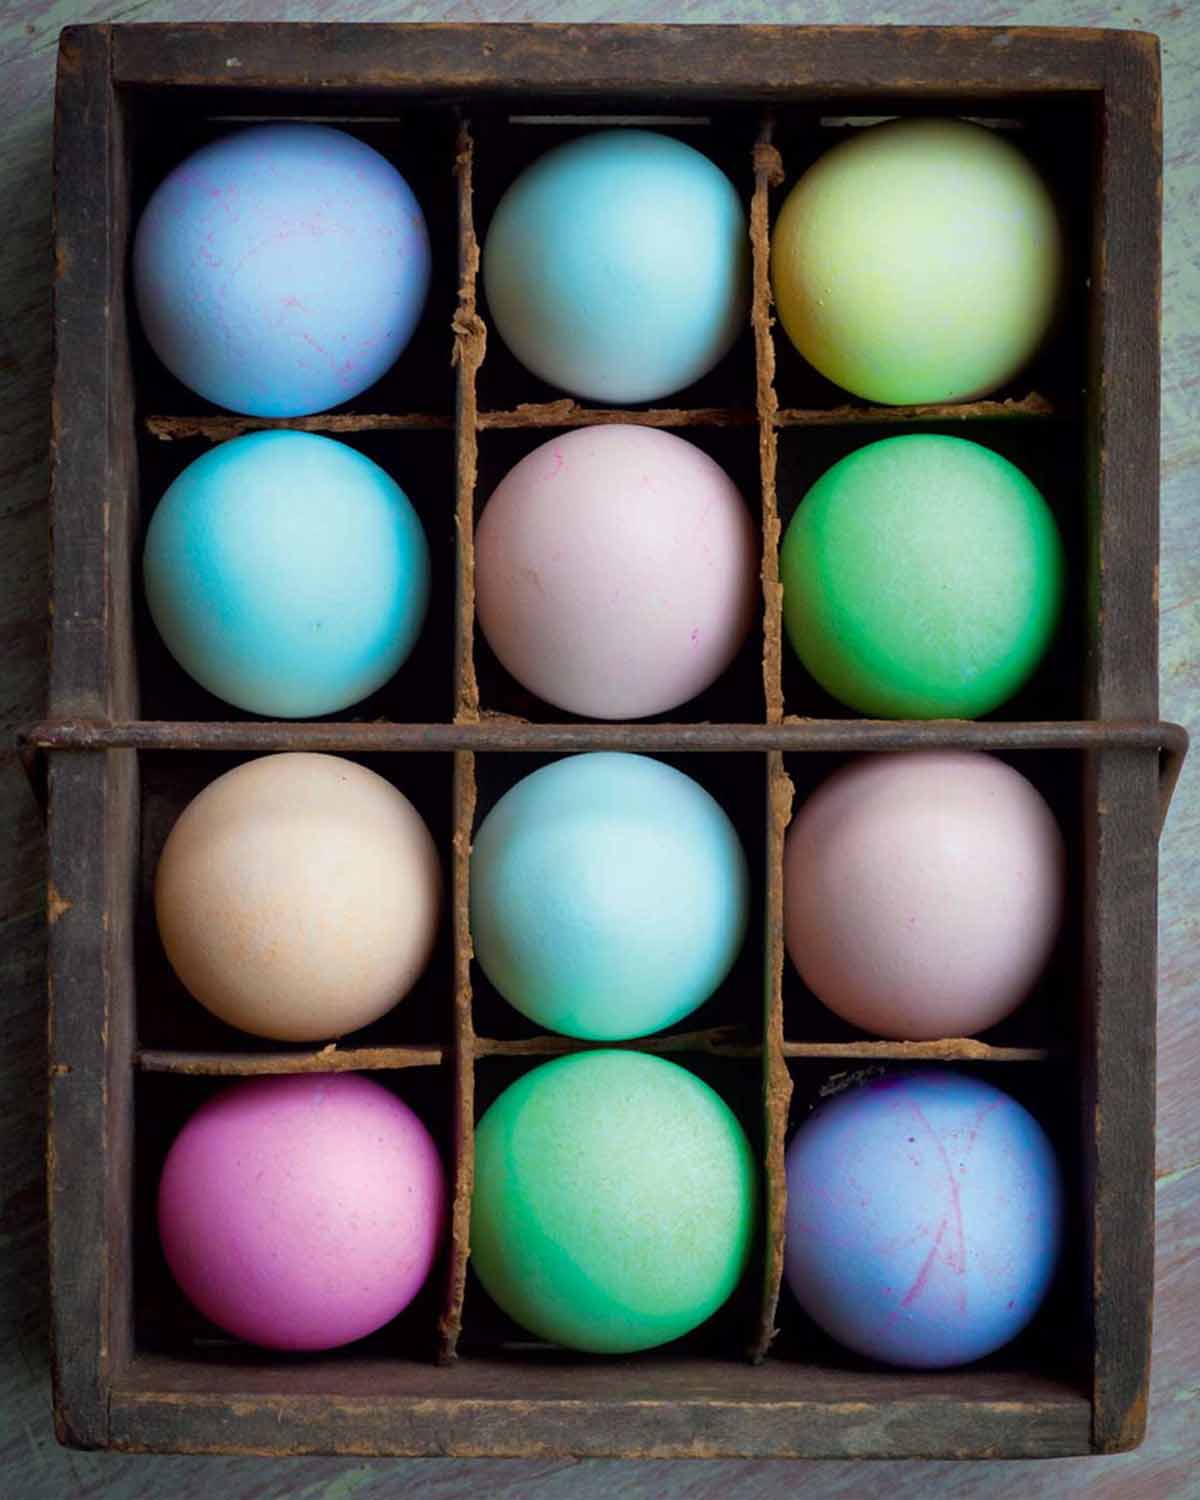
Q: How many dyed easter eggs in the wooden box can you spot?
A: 12